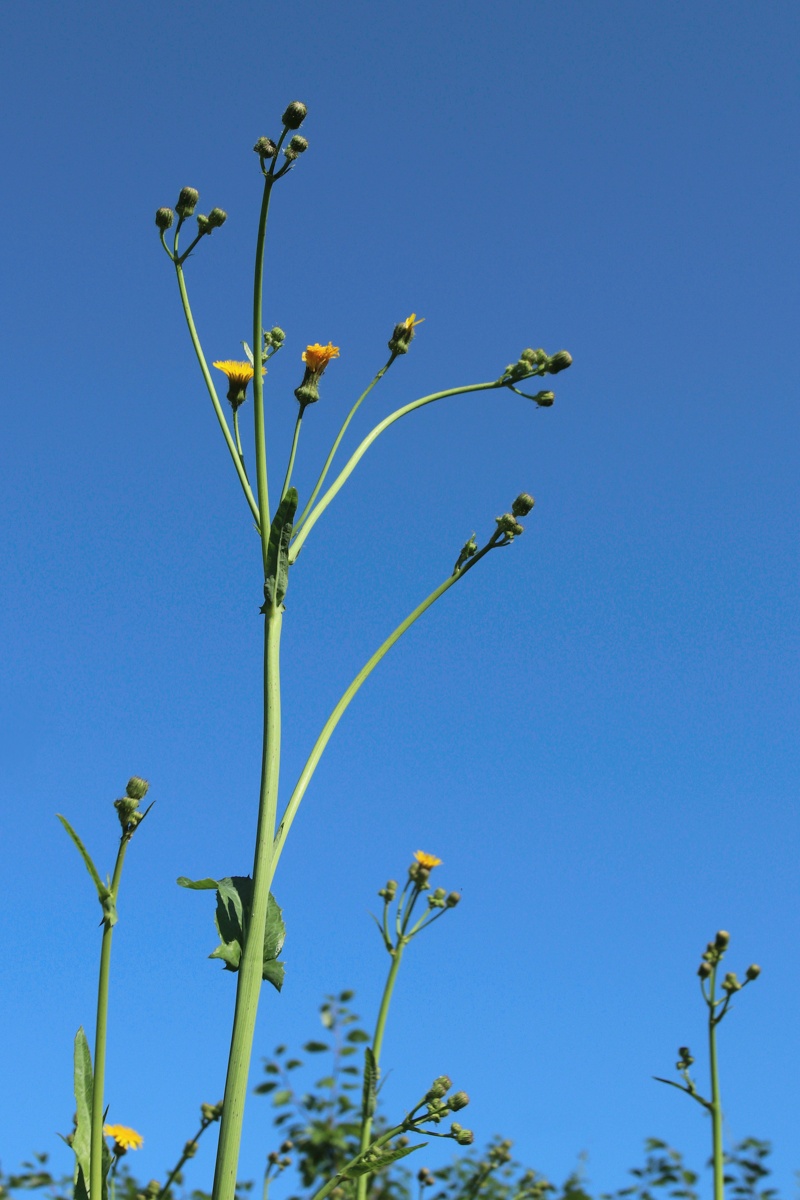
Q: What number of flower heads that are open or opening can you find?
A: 5